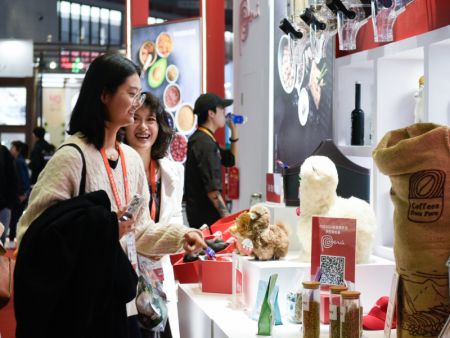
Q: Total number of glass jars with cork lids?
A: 3